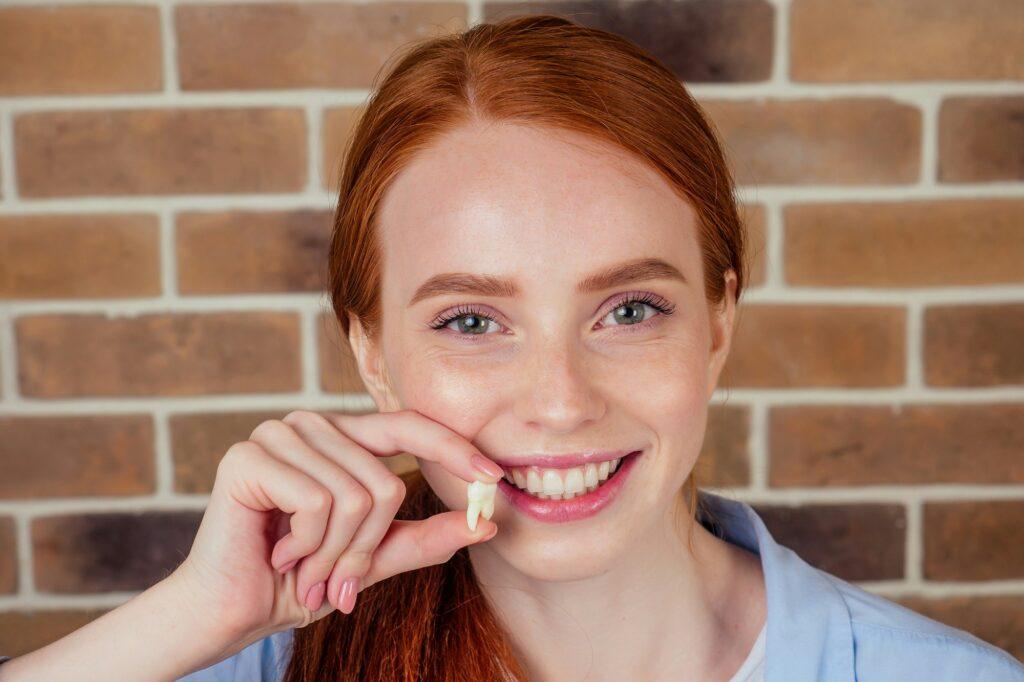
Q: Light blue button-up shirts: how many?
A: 1